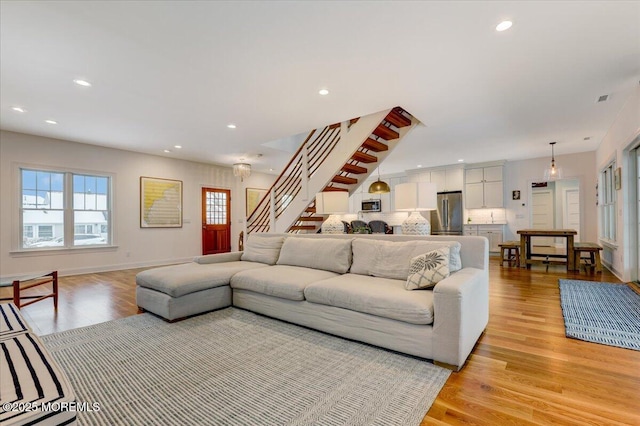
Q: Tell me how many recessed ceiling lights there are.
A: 11